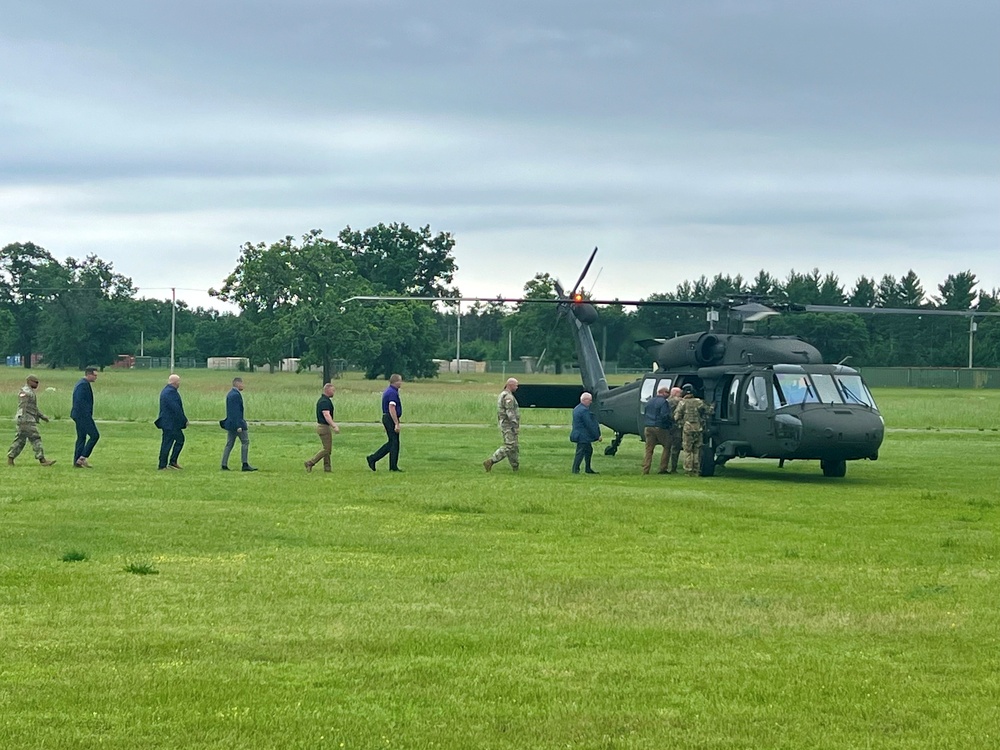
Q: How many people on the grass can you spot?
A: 11